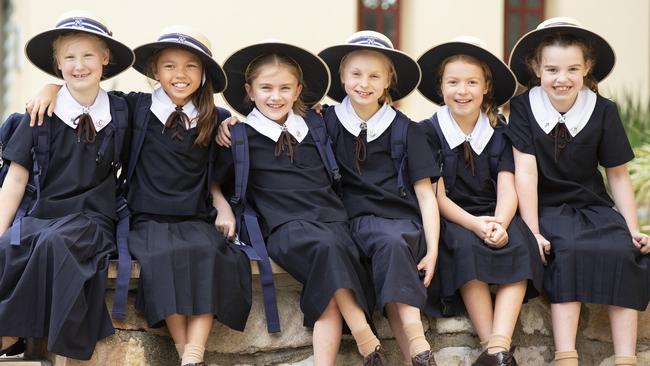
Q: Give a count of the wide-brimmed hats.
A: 6